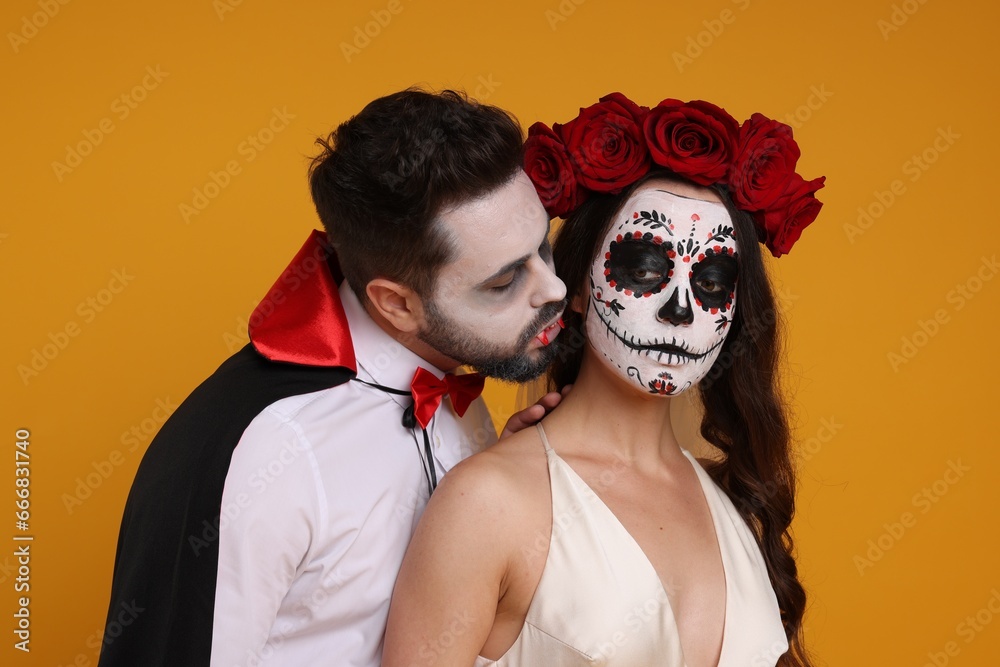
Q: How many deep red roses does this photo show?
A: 5